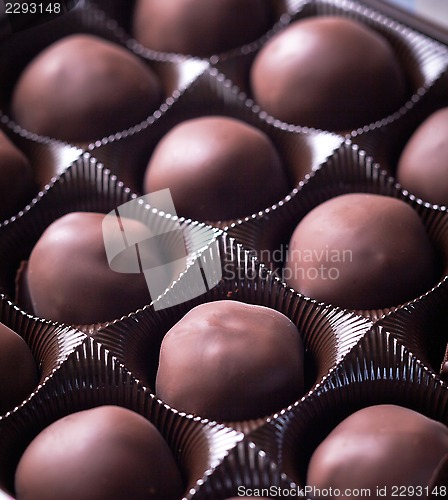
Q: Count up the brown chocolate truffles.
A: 12